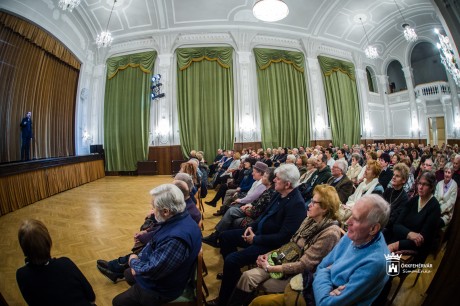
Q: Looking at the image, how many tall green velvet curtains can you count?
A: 4